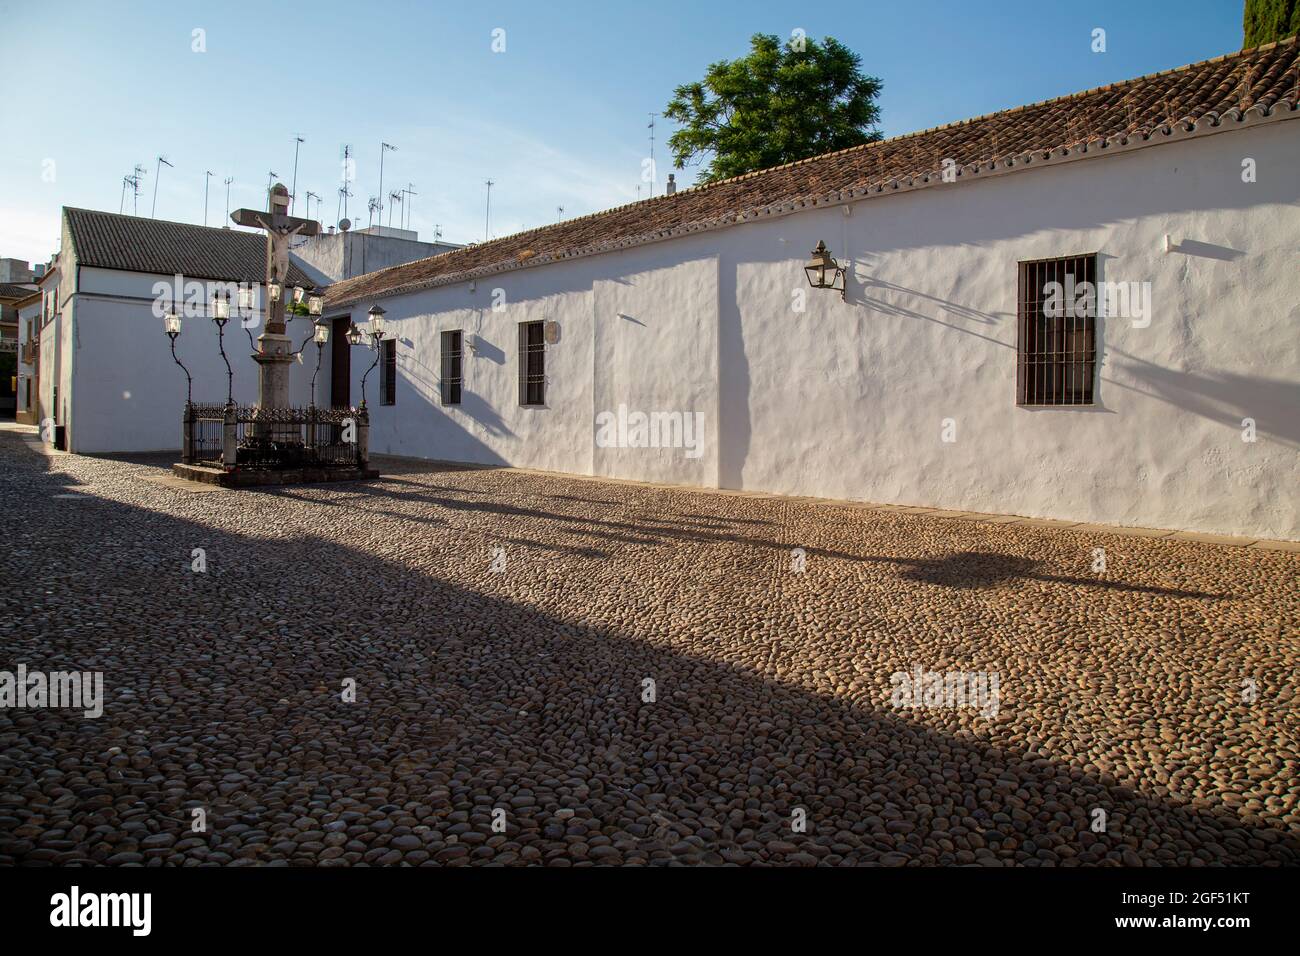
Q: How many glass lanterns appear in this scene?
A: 10